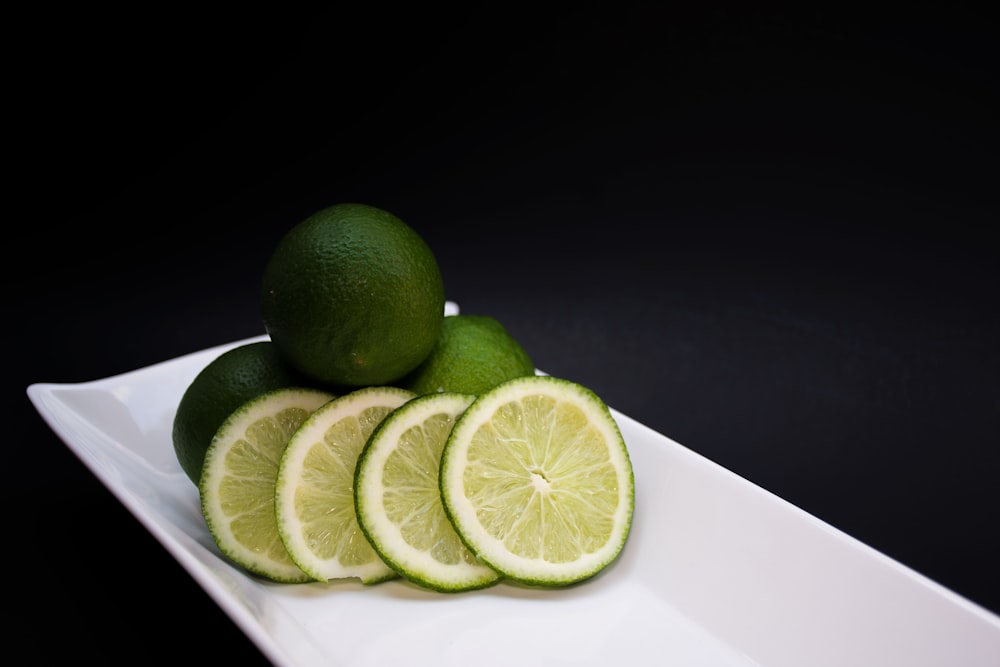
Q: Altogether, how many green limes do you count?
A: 3